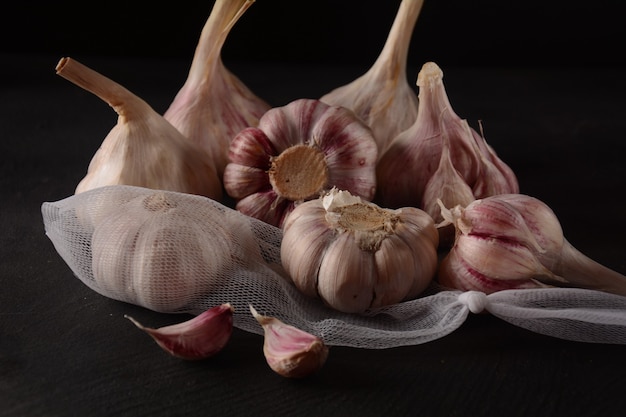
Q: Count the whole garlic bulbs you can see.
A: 8